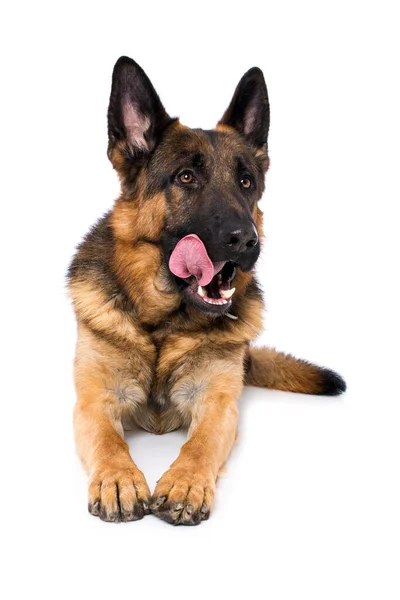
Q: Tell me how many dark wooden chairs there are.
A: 0